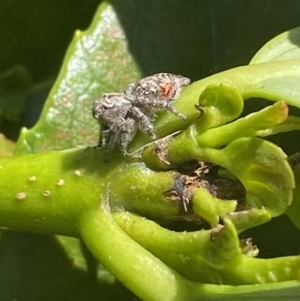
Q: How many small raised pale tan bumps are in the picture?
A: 5